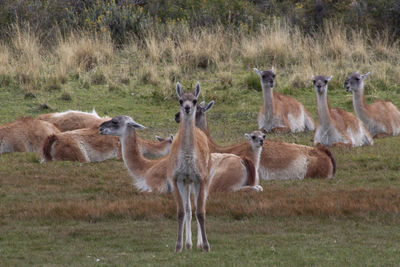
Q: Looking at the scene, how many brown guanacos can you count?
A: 10